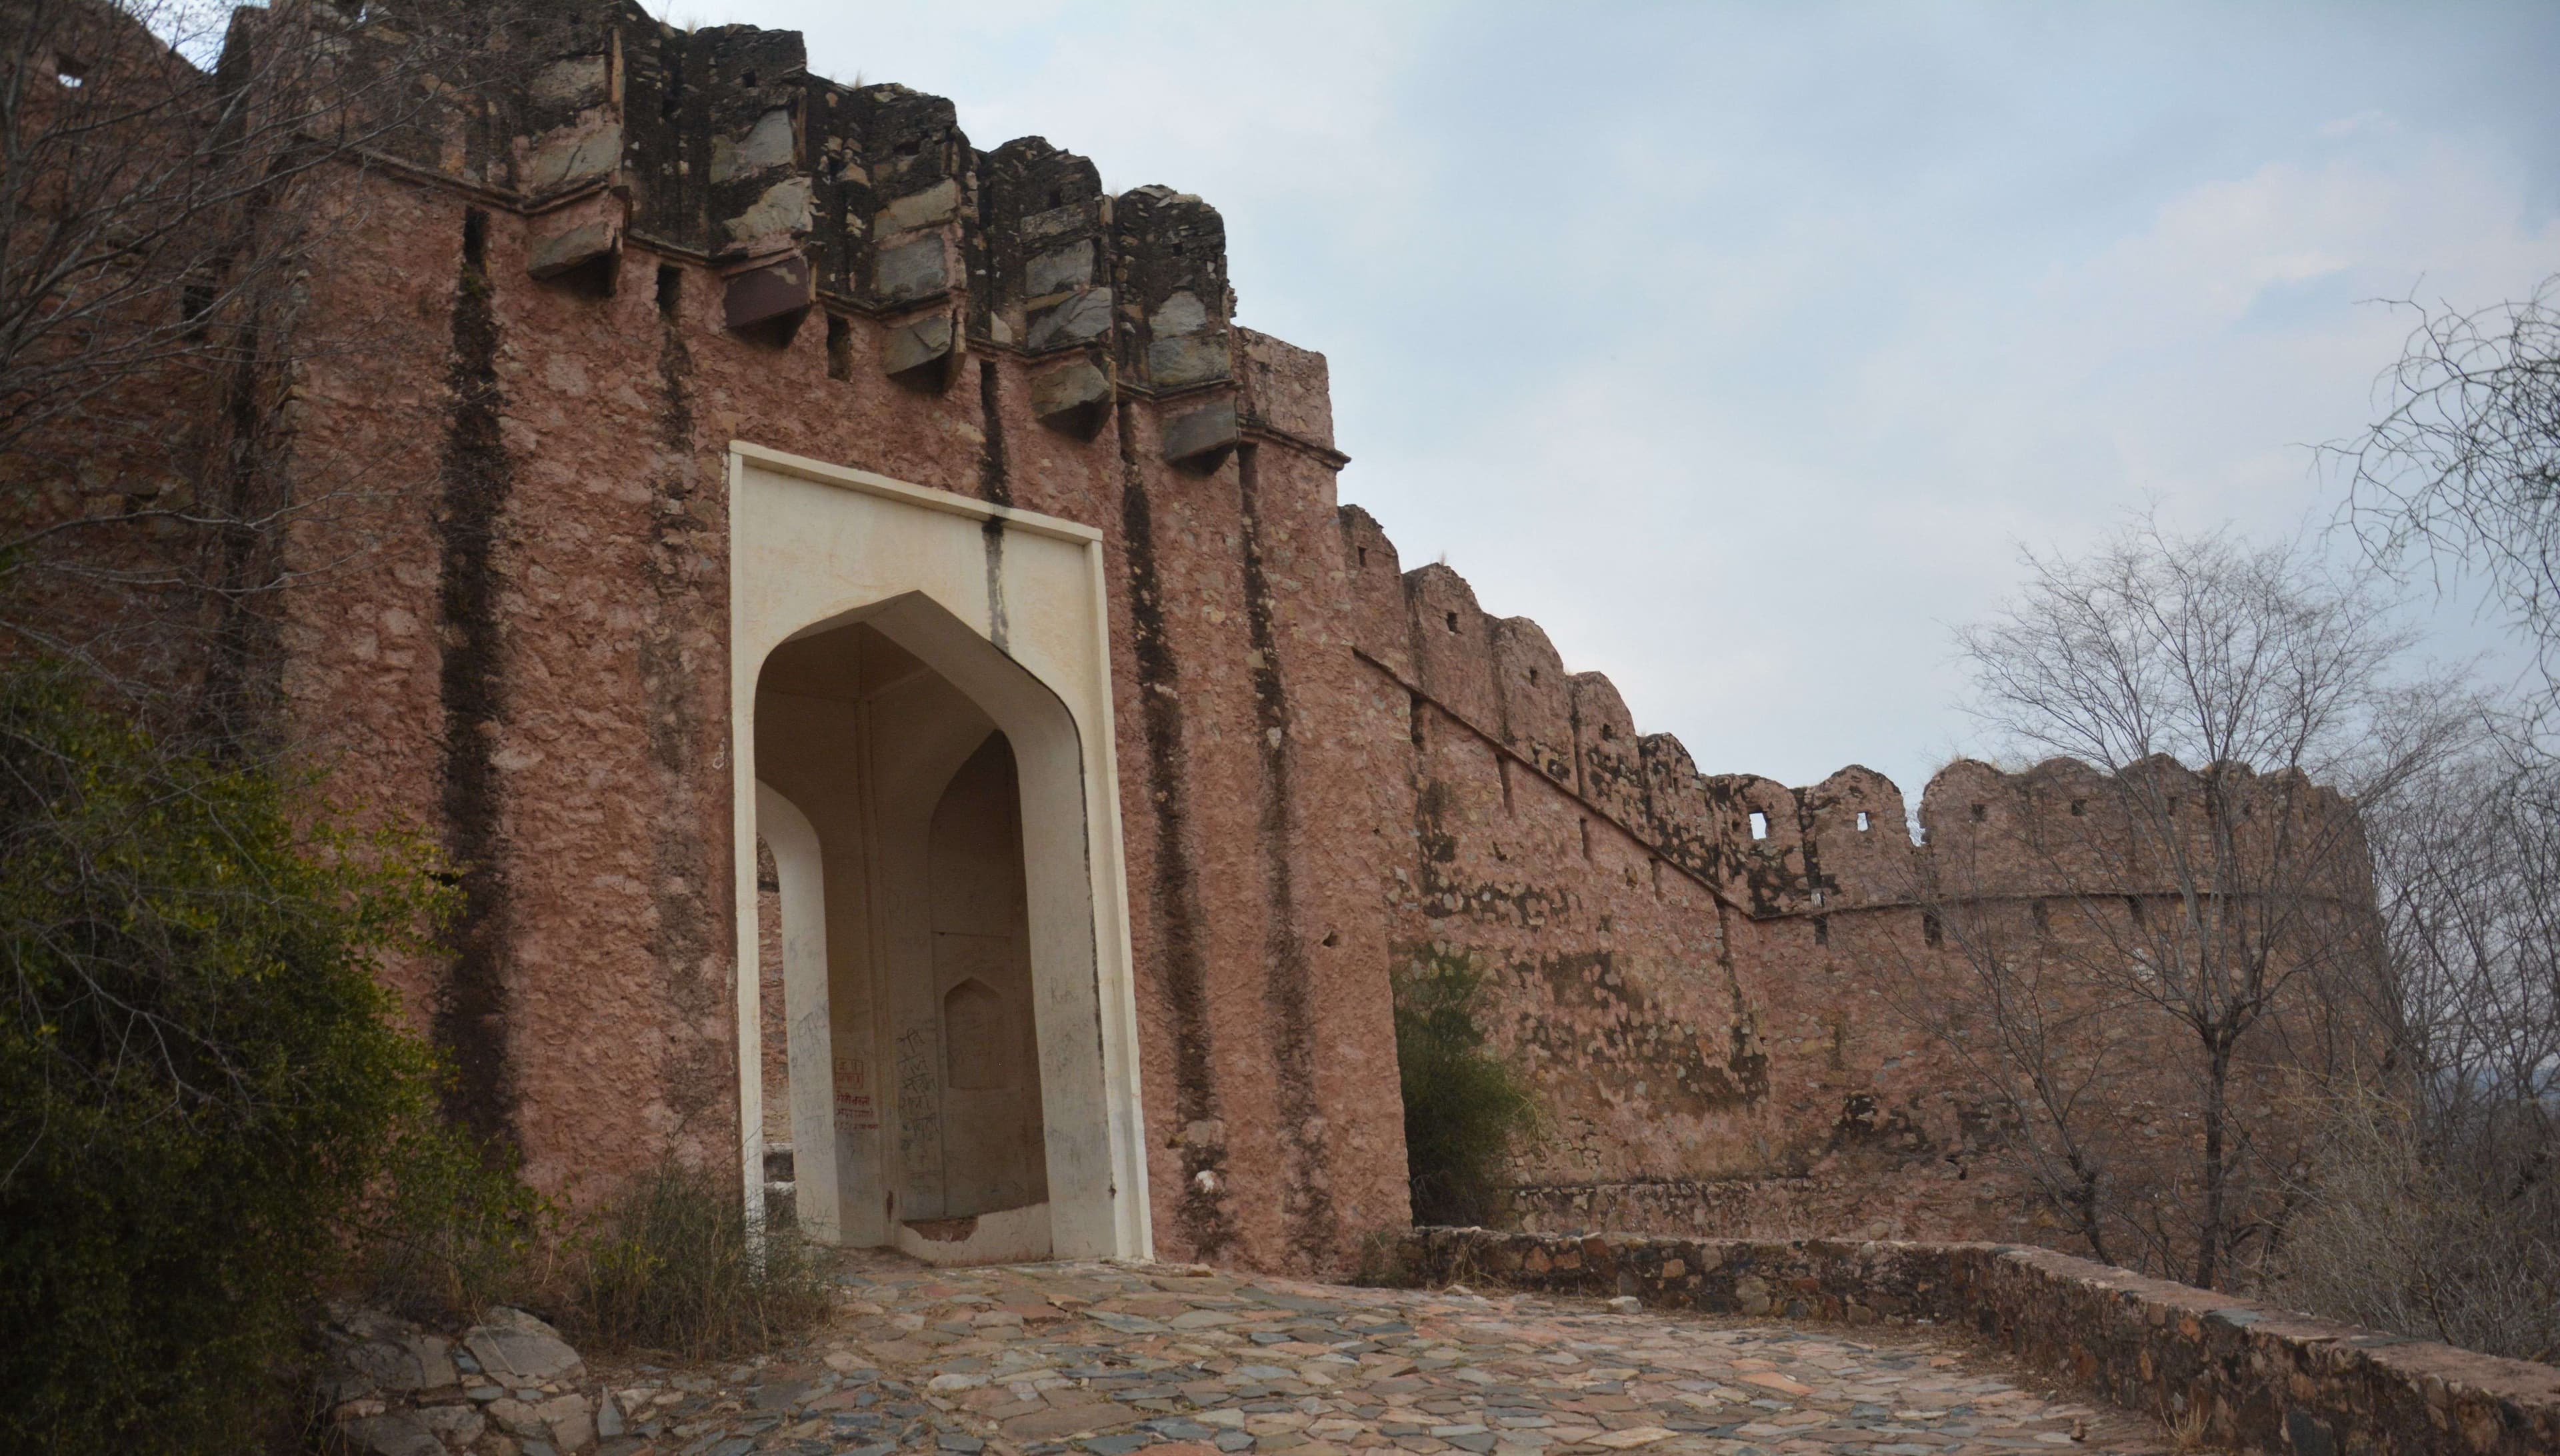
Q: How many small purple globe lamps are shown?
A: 0